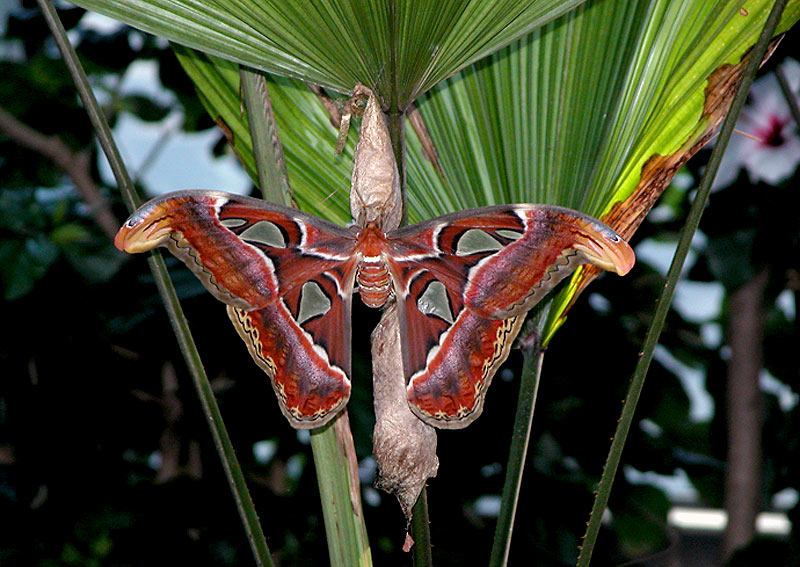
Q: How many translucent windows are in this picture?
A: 6